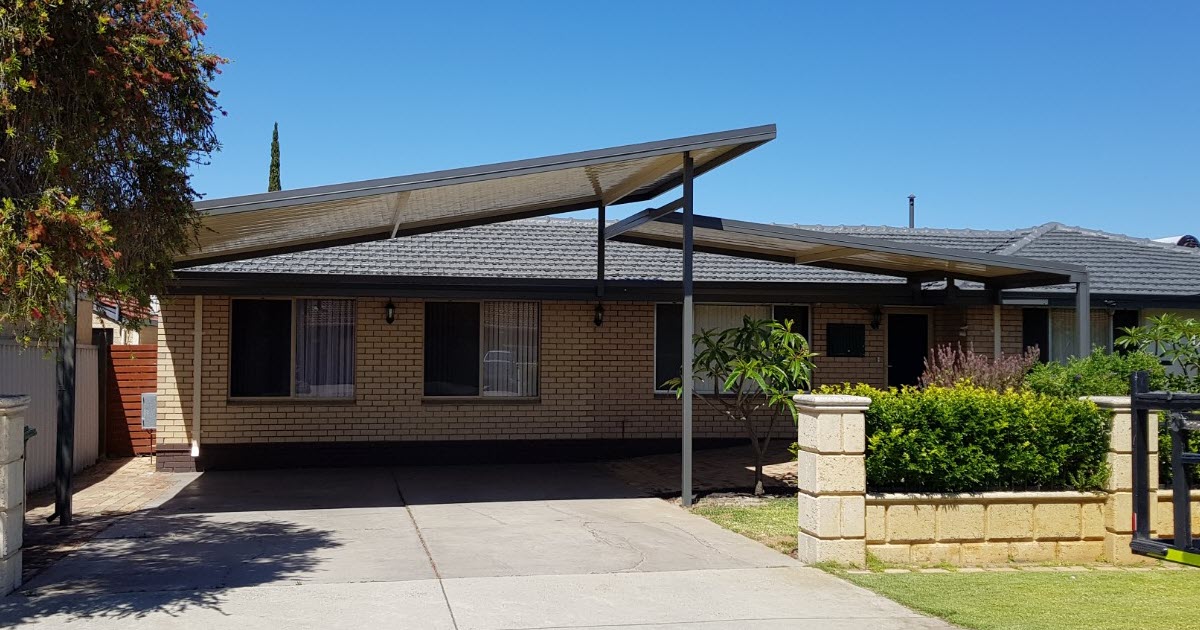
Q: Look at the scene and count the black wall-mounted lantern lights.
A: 3